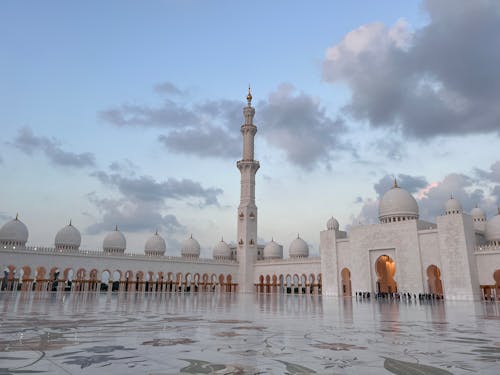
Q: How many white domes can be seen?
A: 13